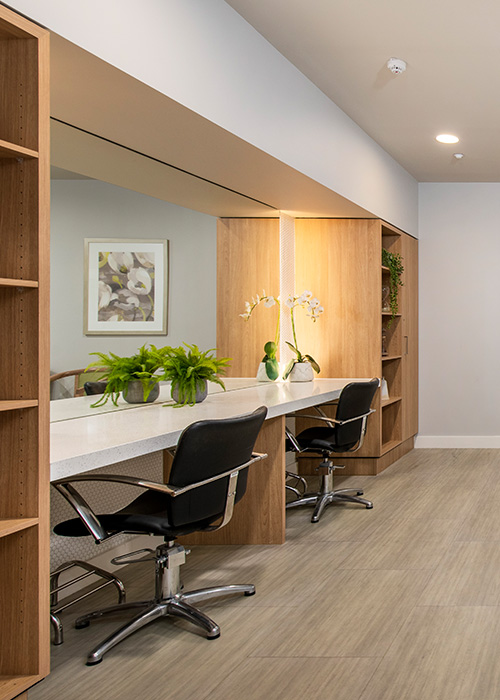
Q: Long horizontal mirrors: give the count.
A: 1